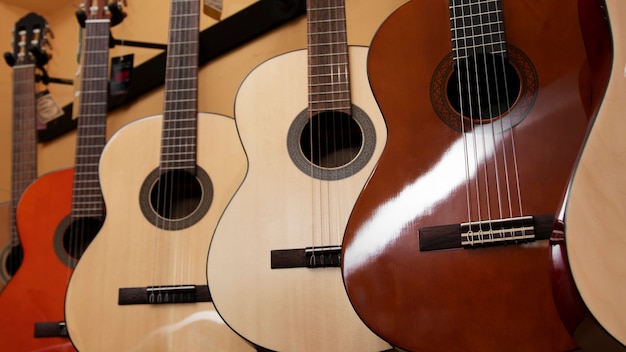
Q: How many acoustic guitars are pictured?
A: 6